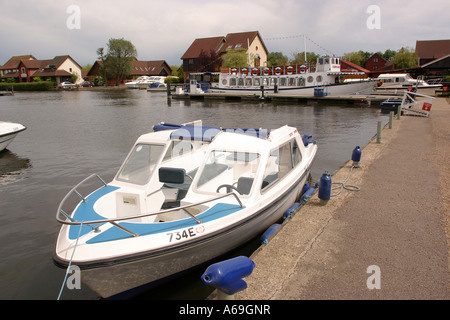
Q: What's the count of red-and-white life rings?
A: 7